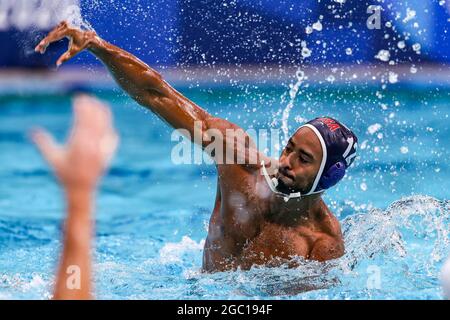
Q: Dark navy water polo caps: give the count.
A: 1